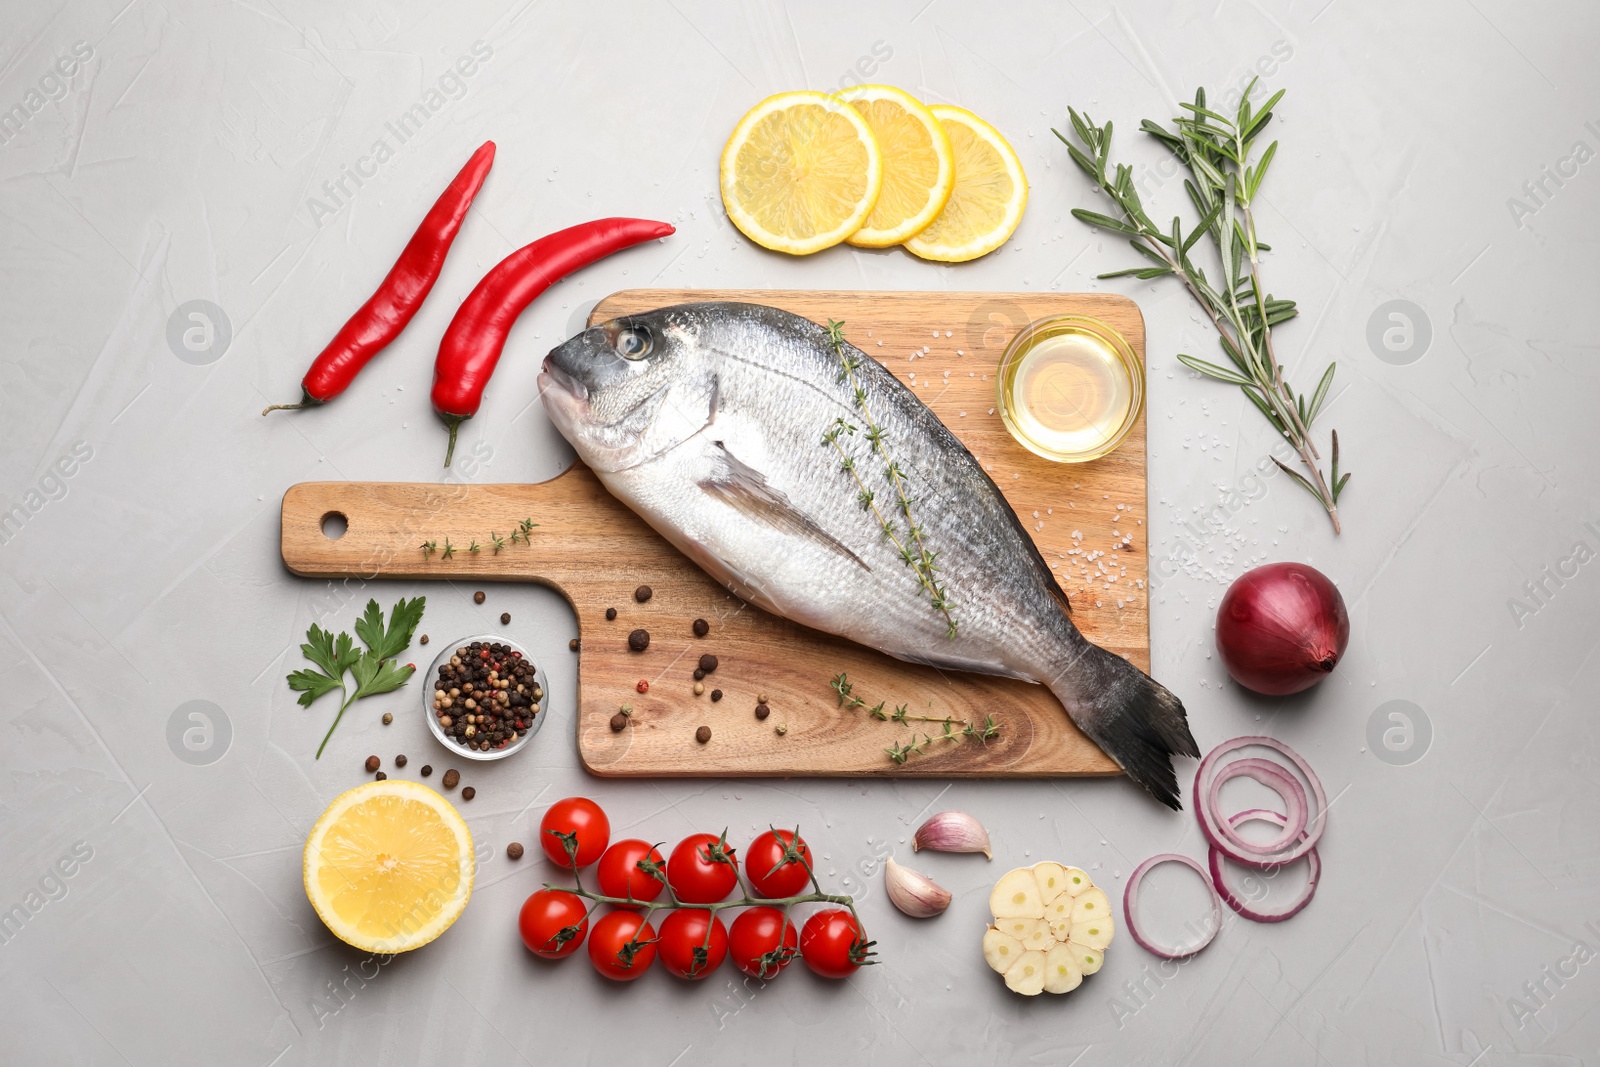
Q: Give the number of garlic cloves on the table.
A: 2